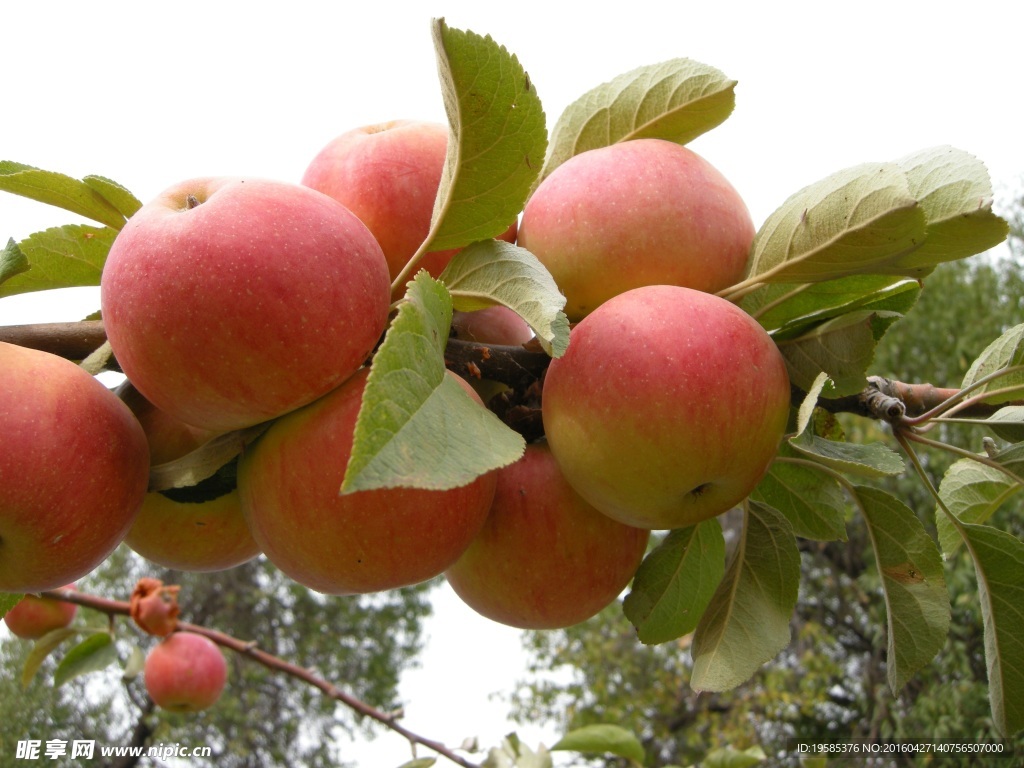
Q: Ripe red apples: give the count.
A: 11